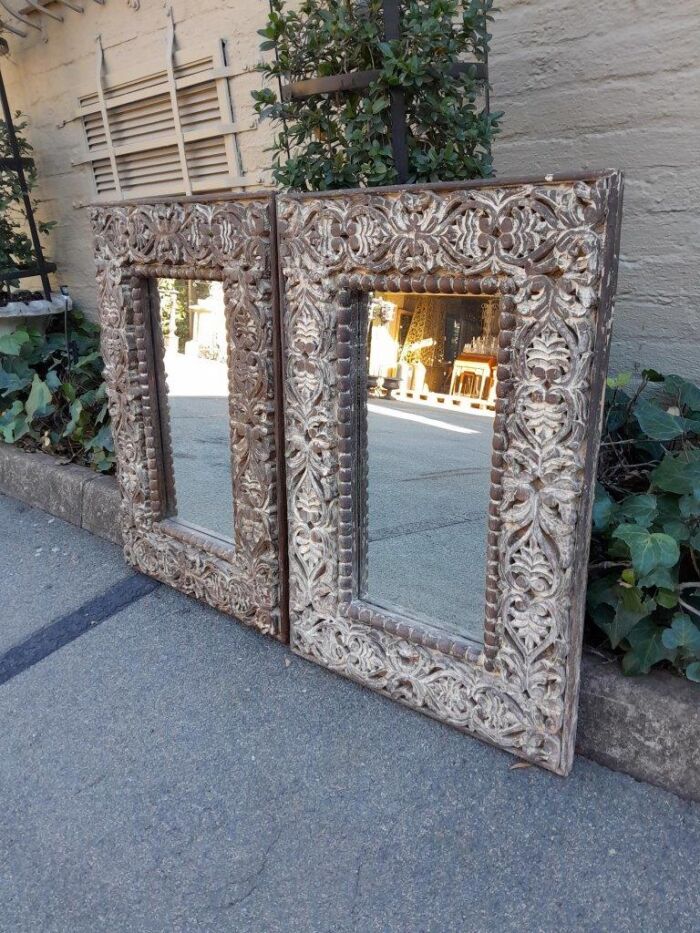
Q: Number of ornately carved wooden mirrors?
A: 2